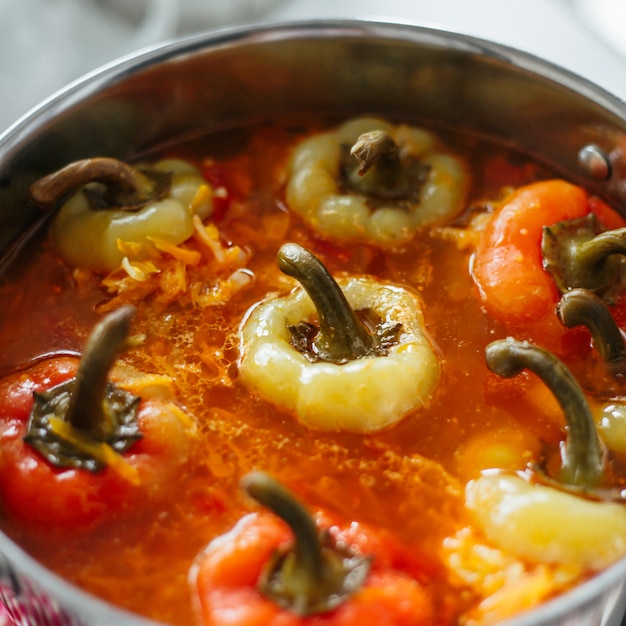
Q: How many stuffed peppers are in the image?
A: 8